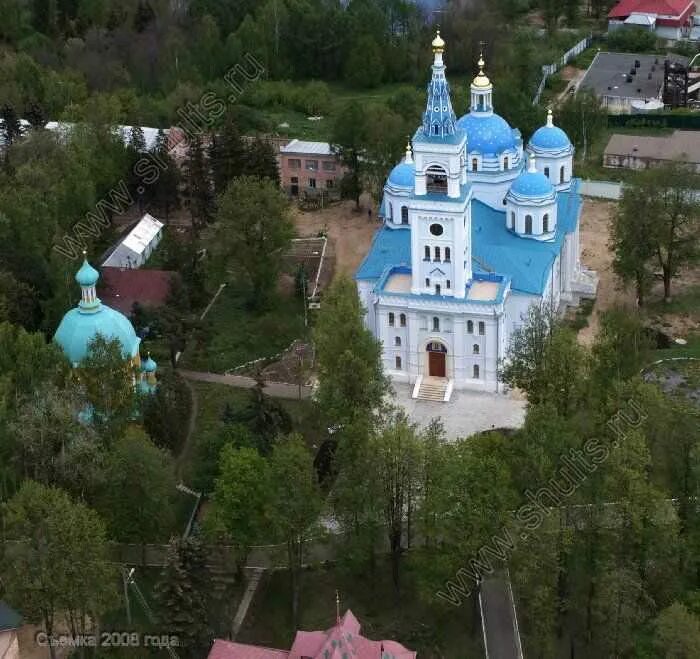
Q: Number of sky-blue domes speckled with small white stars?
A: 4